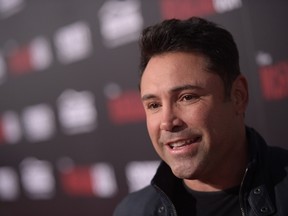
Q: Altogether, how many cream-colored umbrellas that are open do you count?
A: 0